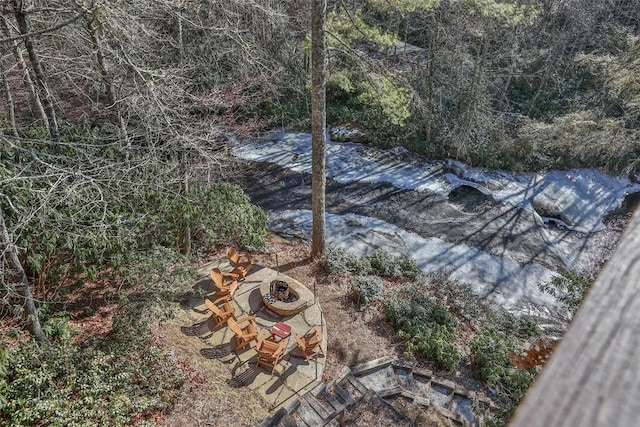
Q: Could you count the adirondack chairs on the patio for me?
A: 6